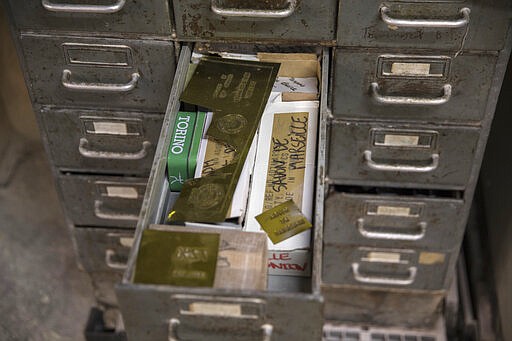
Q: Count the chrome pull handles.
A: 12